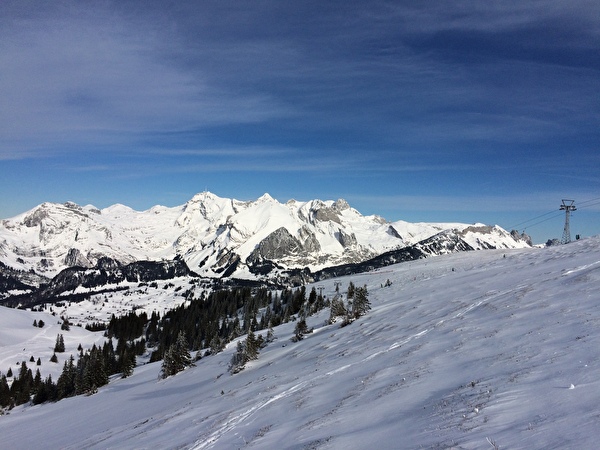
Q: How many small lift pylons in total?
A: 2